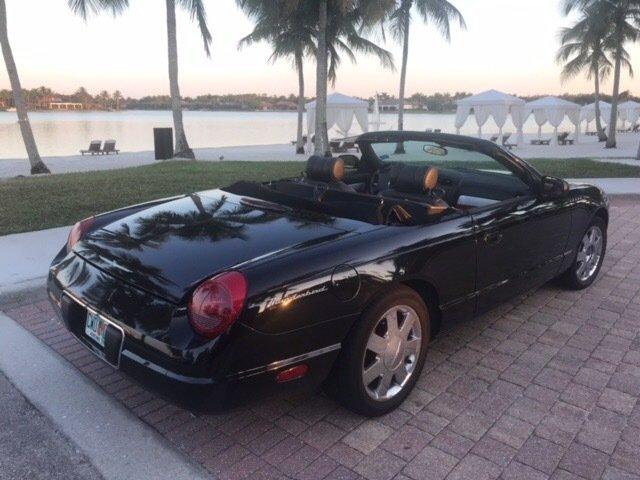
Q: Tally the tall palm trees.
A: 7